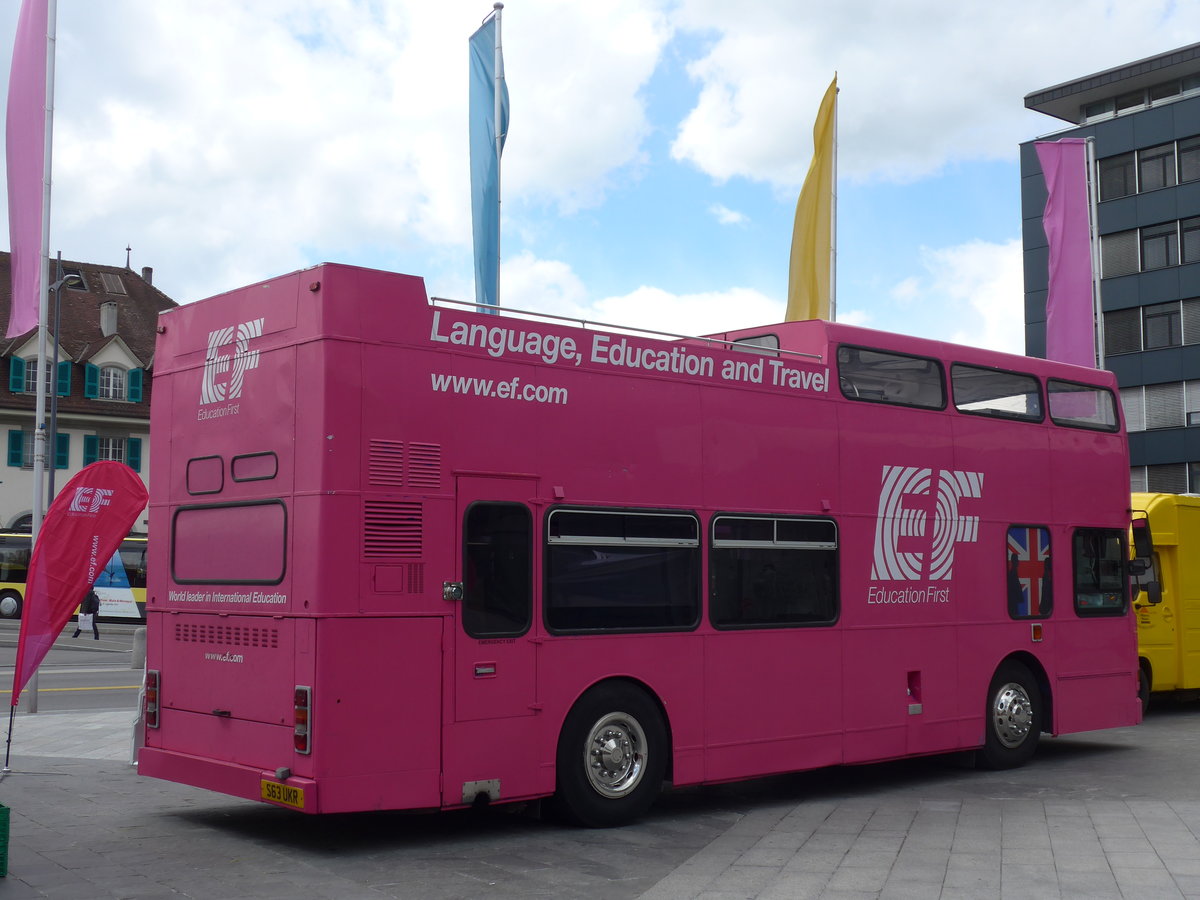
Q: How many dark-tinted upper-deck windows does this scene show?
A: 3